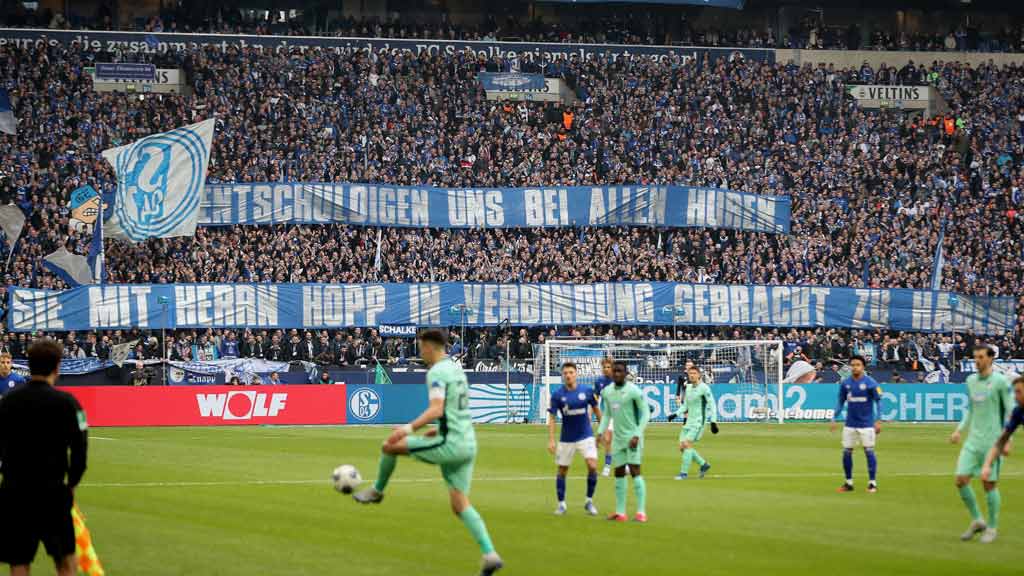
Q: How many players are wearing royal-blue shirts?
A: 5